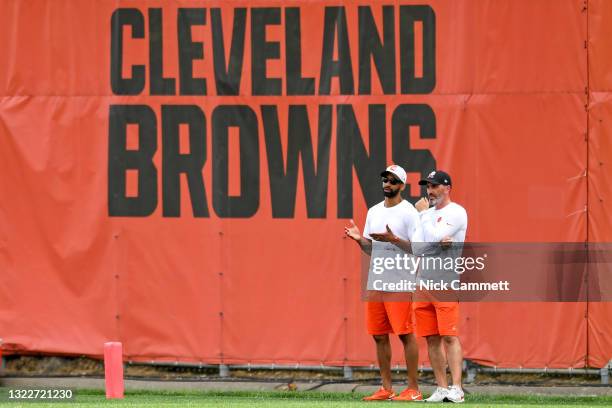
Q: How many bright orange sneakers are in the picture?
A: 2